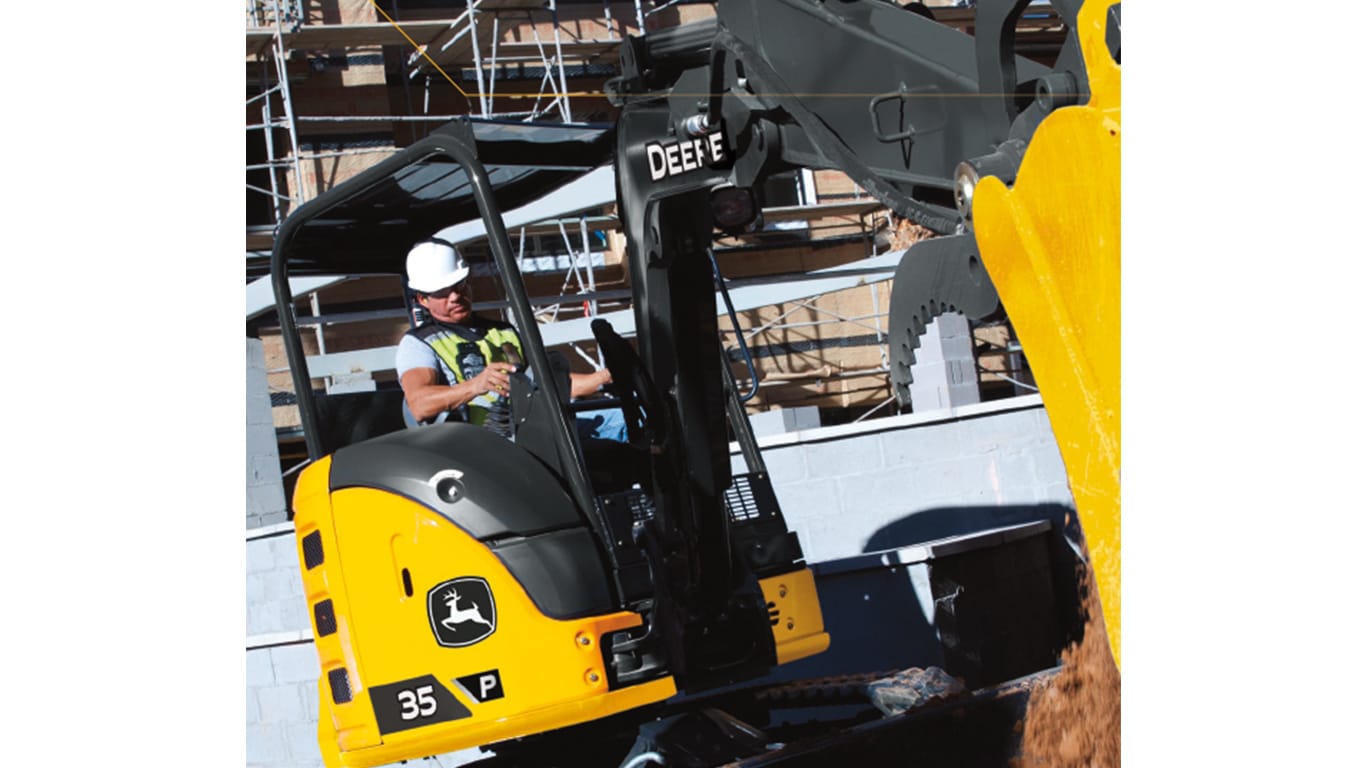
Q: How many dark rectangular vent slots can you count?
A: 3